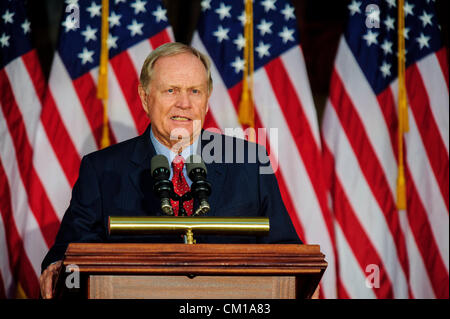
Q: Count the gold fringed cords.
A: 3